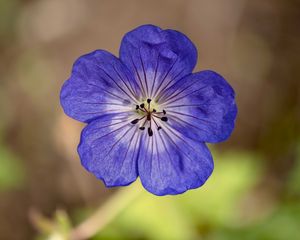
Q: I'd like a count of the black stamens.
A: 10